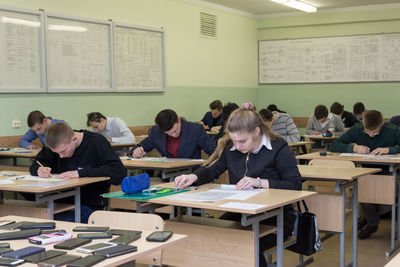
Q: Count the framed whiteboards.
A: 4